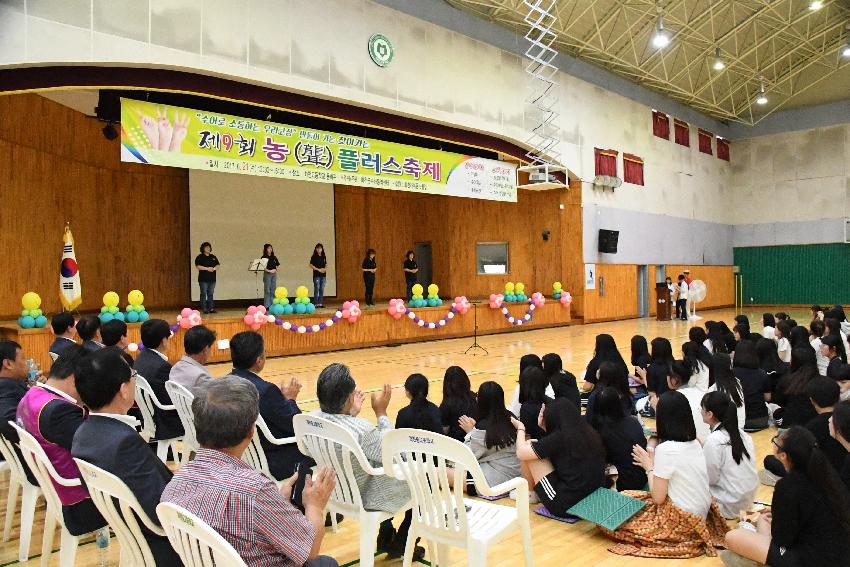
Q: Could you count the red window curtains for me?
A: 6